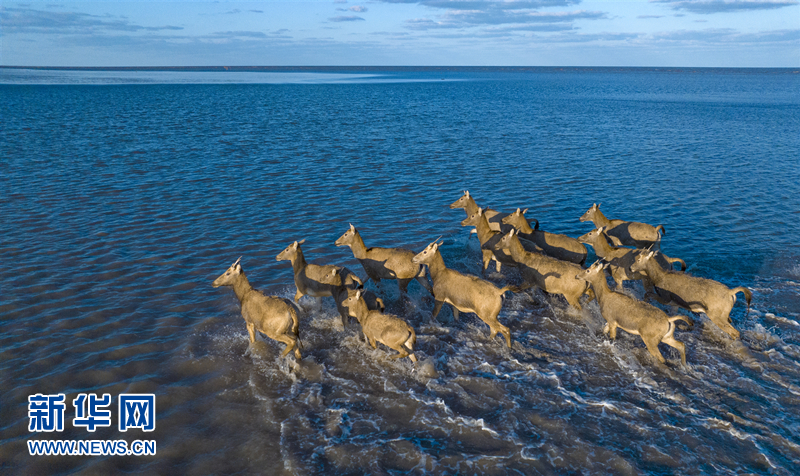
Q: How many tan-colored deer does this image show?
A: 14